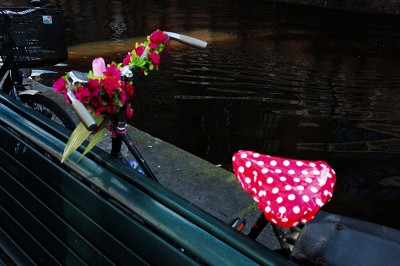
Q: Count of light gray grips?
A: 2